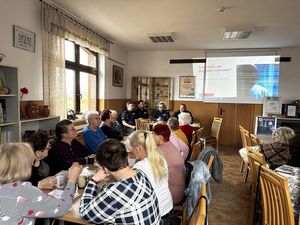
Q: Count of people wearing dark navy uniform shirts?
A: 4